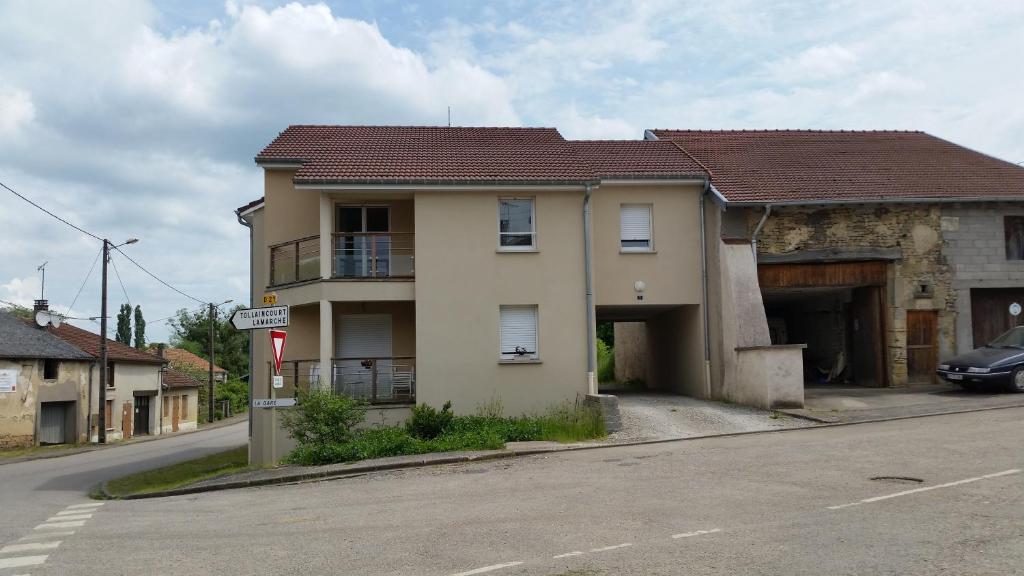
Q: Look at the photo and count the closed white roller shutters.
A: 3